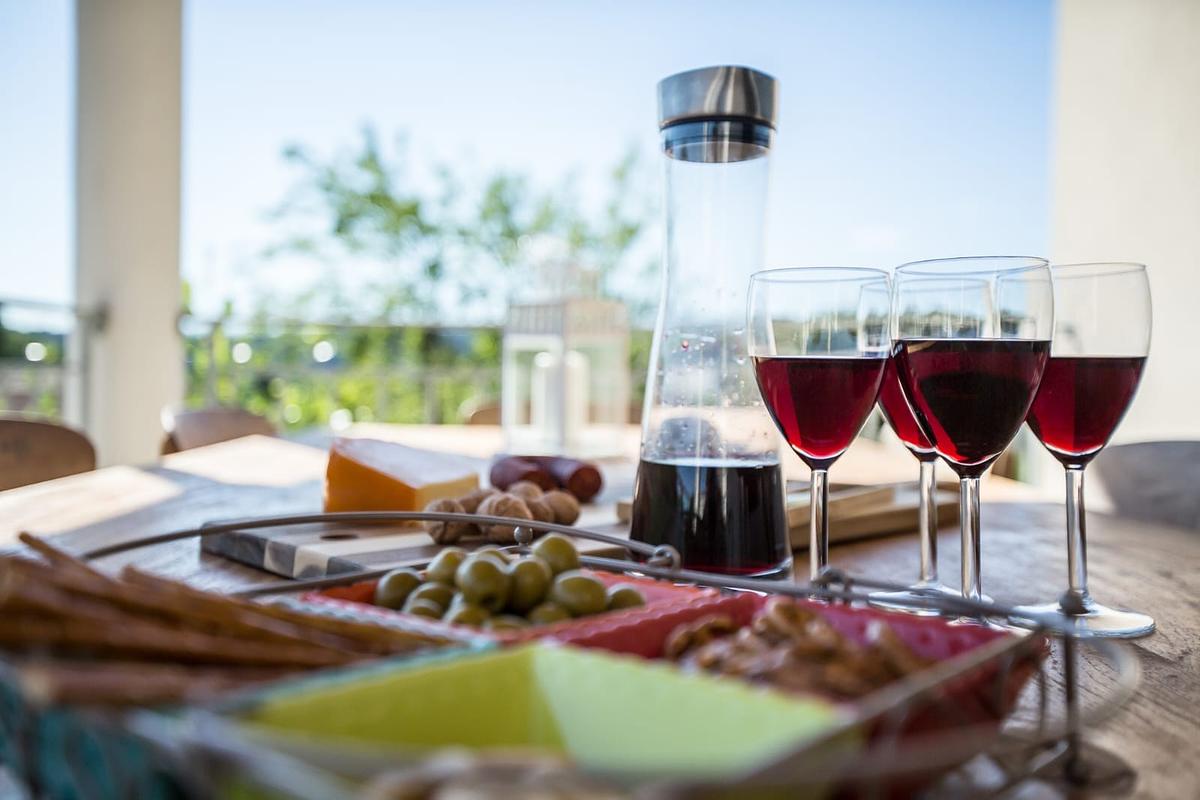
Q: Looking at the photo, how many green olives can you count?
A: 13